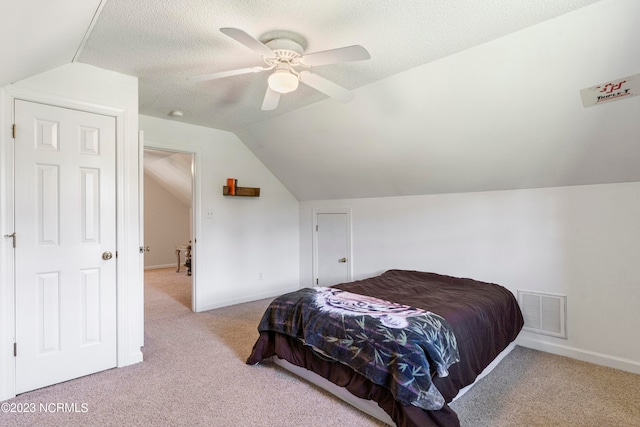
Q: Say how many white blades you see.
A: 5